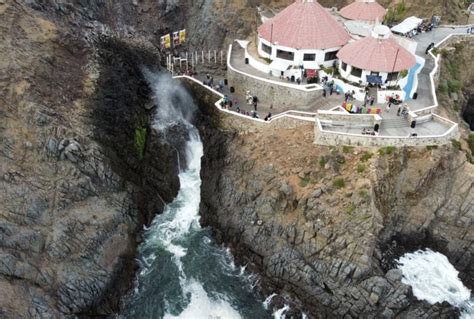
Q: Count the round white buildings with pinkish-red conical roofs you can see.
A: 3